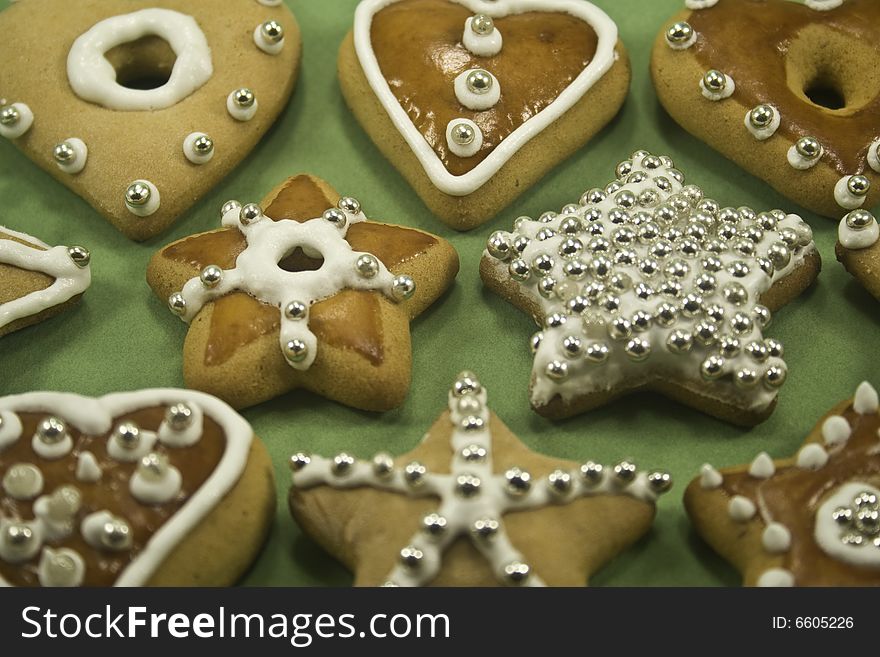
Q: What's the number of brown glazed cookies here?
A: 5